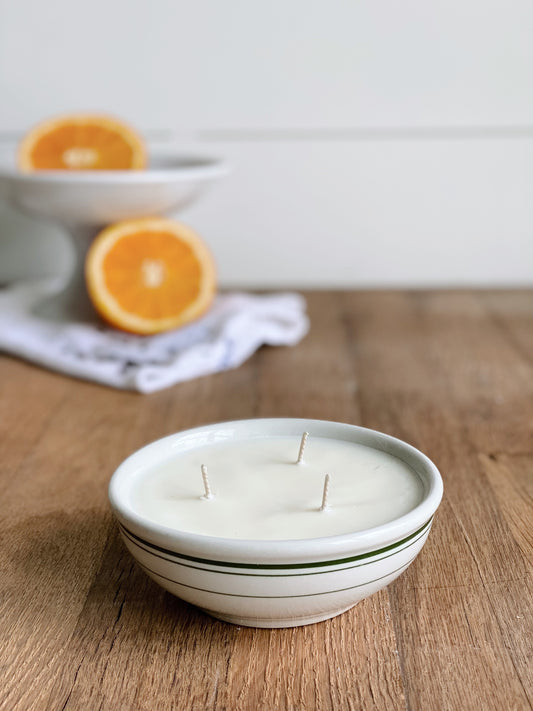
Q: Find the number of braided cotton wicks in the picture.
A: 3